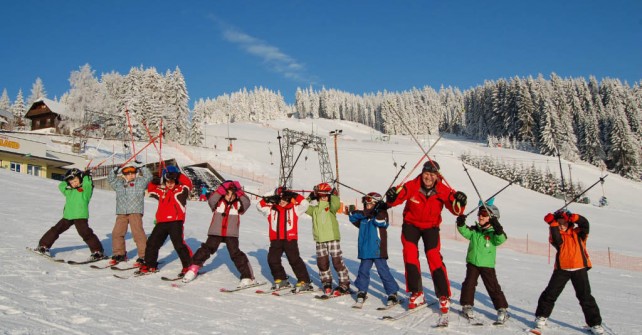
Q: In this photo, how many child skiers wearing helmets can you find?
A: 9